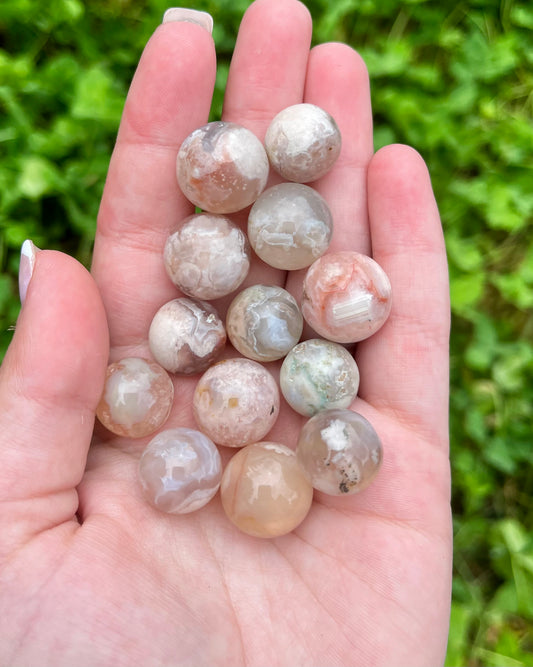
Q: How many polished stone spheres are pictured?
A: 13